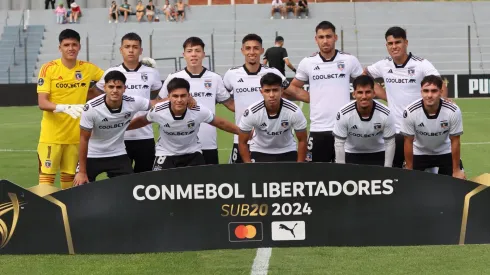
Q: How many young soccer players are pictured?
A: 11